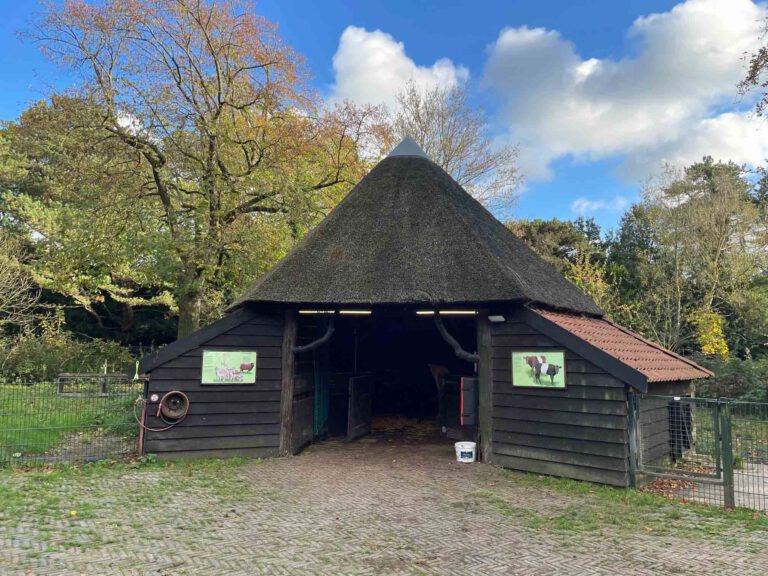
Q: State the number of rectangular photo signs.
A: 2